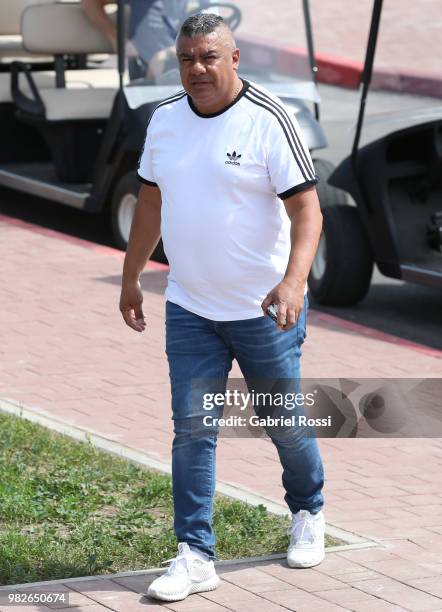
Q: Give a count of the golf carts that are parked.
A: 2